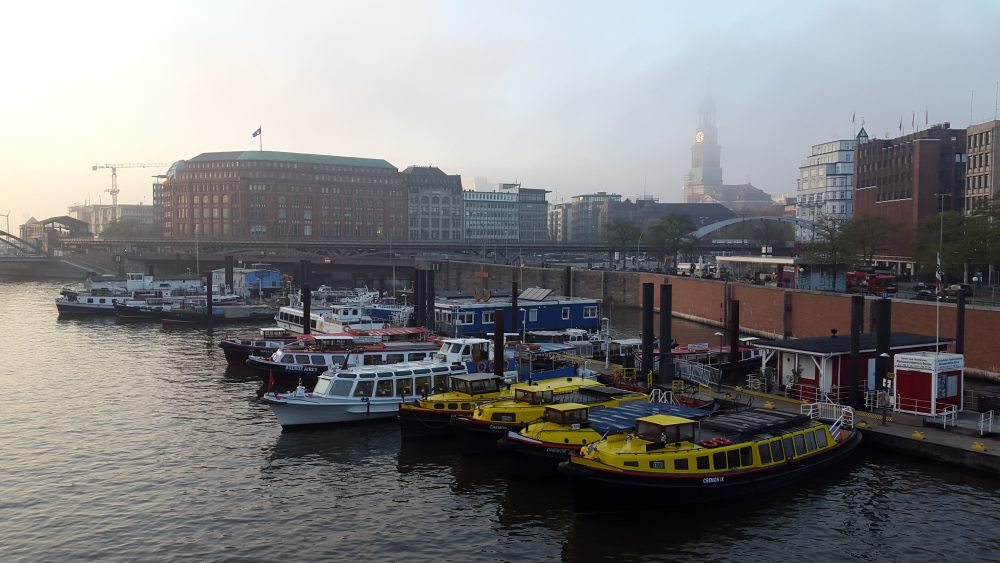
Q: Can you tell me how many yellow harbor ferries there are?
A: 4